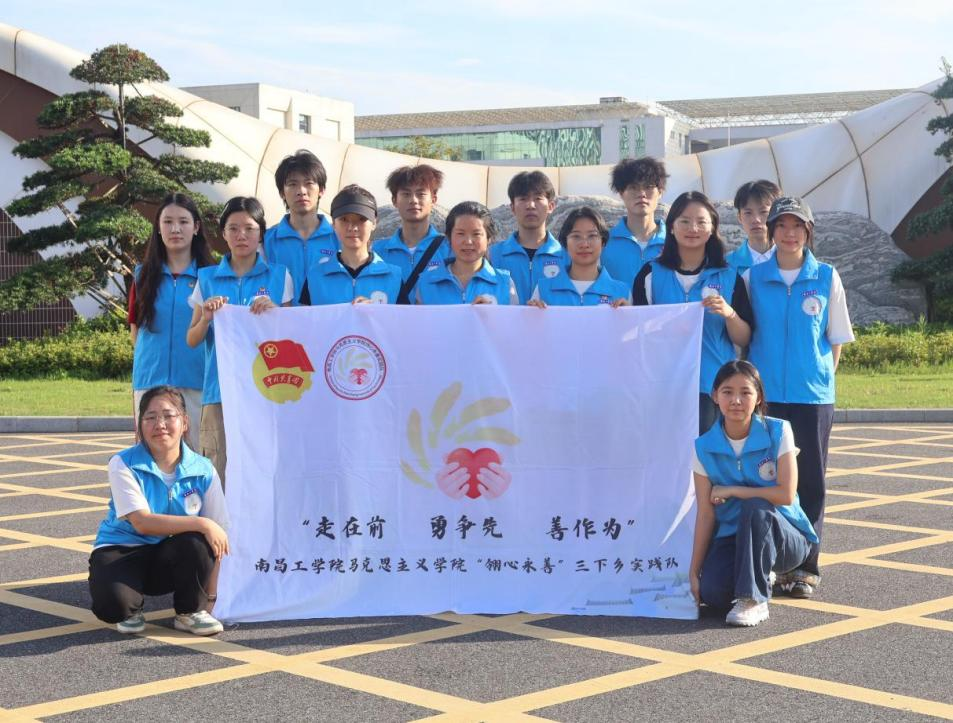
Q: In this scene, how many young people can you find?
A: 14